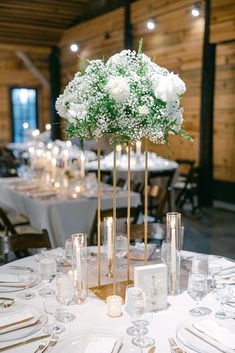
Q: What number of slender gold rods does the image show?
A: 4